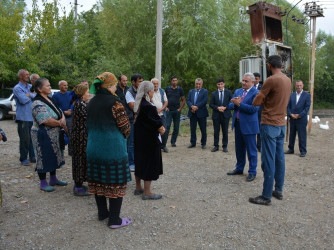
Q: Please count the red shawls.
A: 0